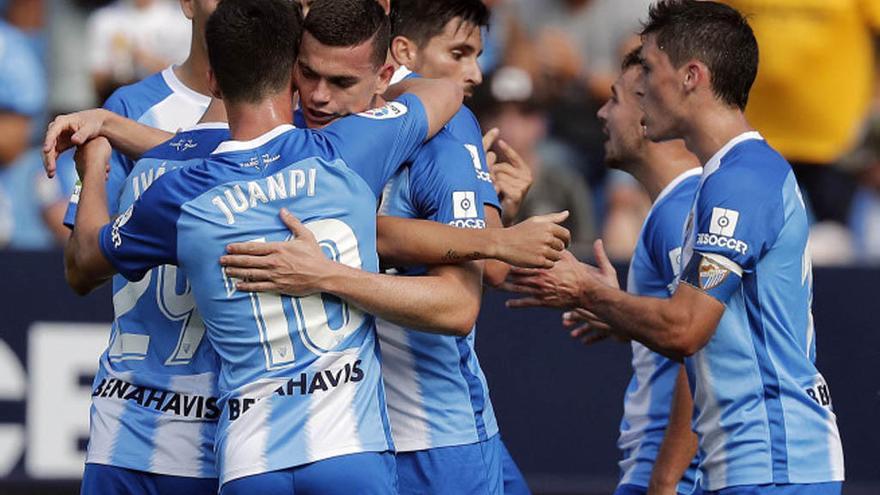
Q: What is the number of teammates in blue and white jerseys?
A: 7